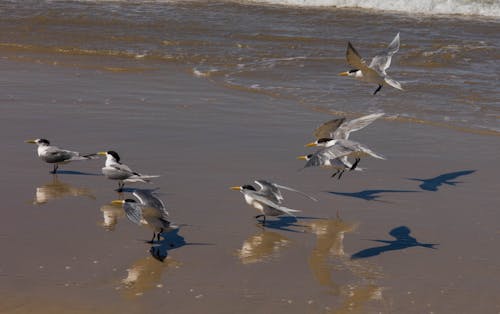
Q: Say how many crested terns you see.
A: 7